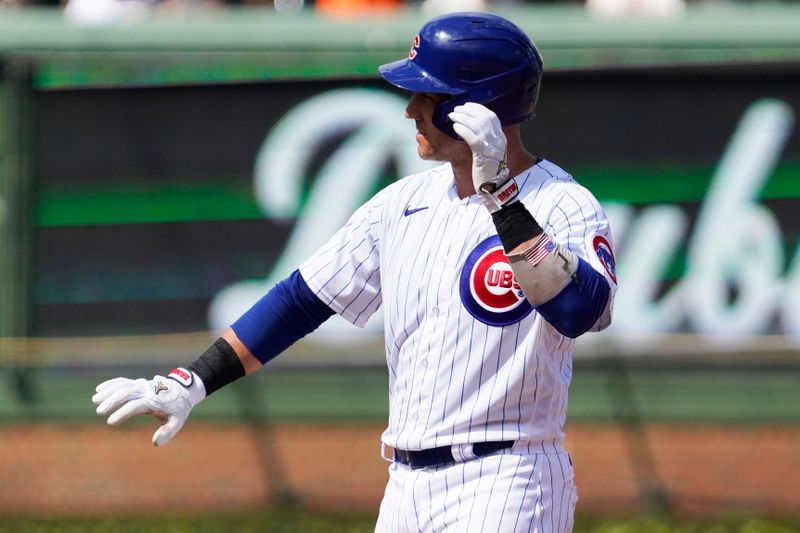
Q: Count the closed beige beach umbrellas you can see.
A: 0